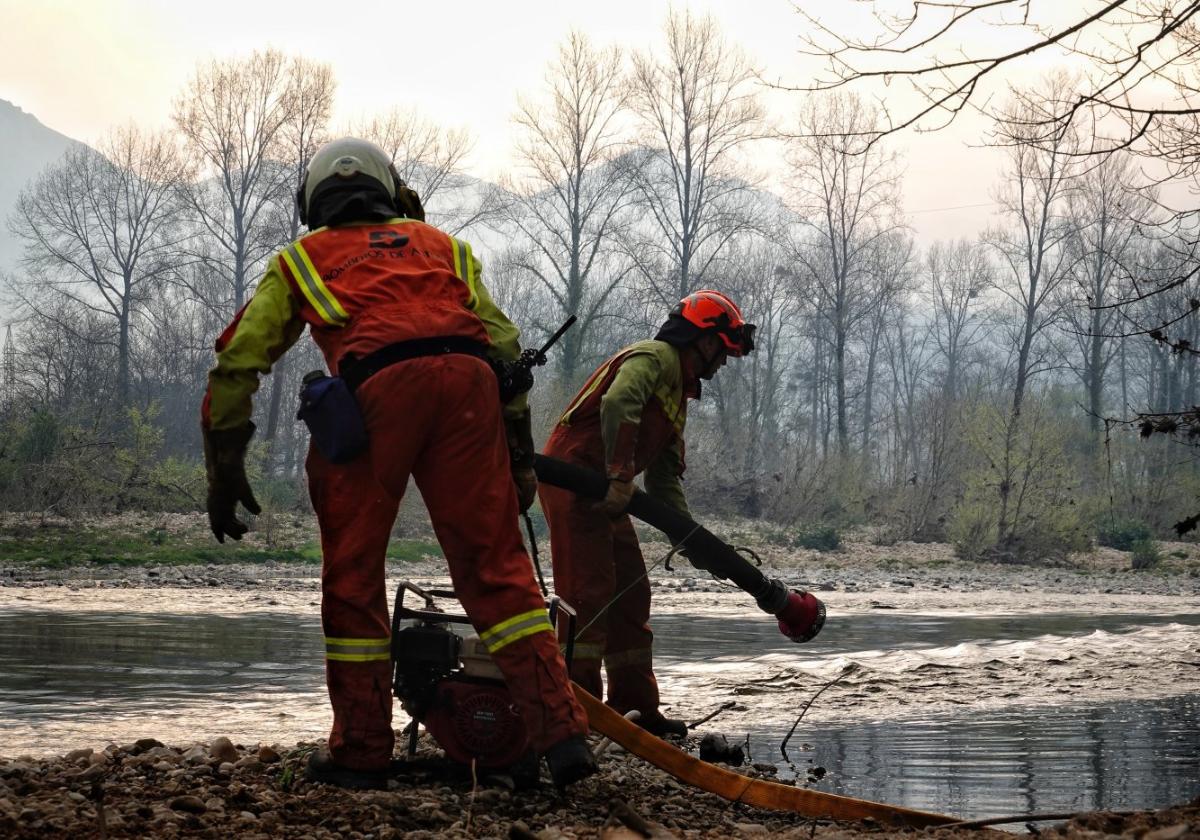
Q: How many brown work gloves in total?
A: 3